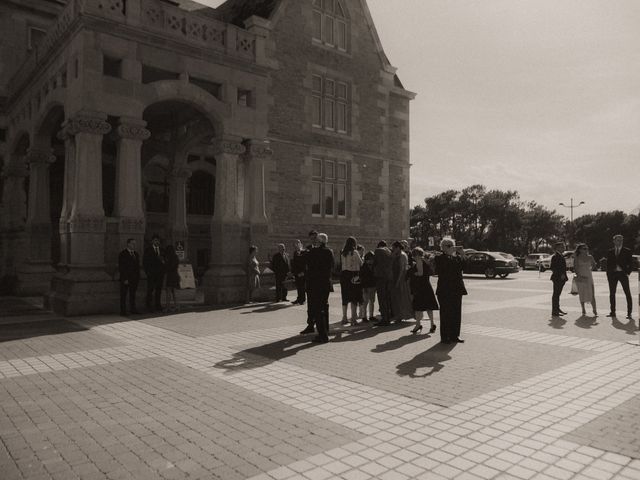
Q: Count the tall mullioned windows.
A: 3